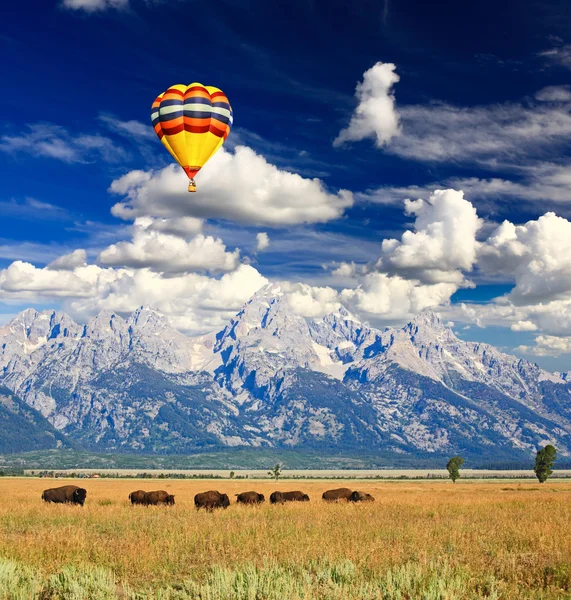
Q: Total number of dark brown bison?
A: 9